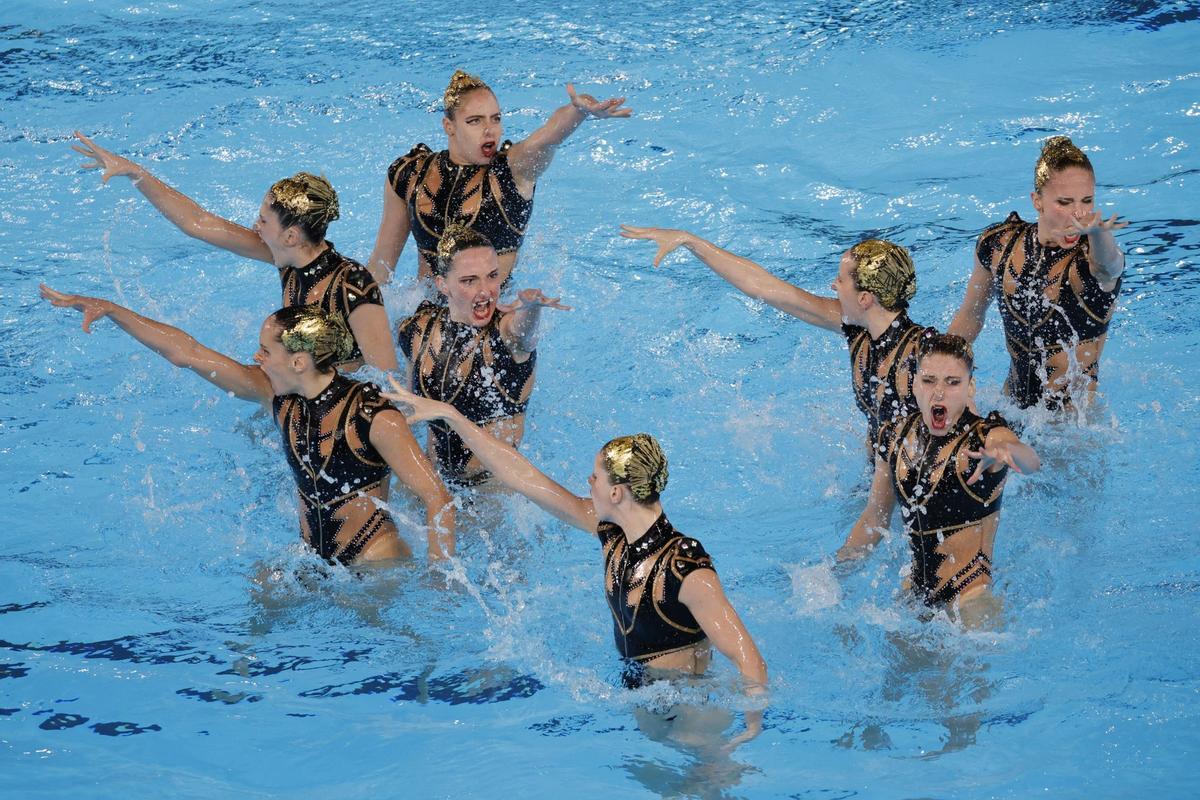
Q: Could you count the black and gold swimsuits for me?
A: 8